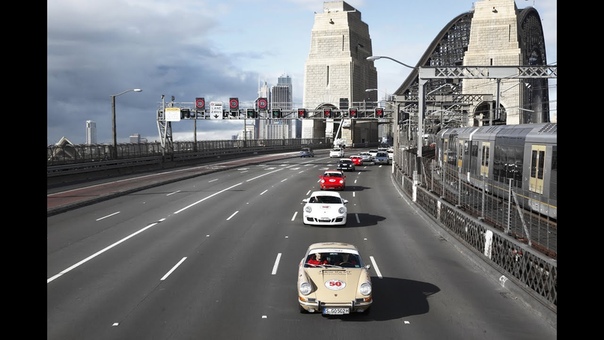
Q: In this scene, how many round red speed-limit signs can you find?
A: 3